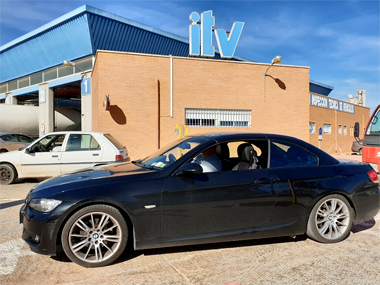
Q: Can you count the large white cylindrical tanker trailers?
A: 1